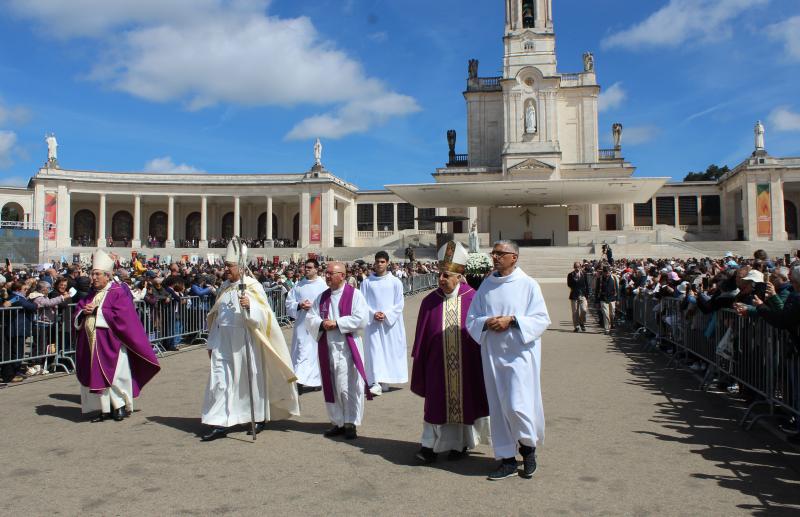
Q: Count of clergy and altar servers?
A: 7